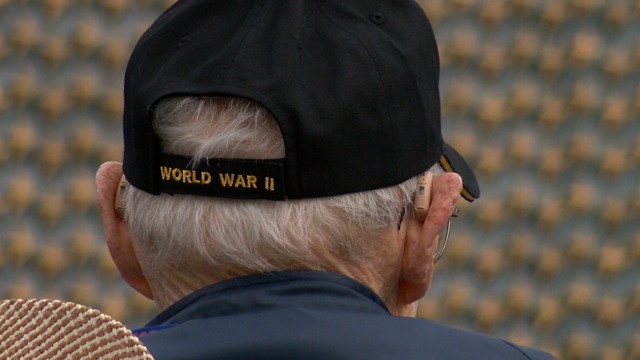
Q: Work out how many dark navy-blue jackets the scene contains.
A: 1